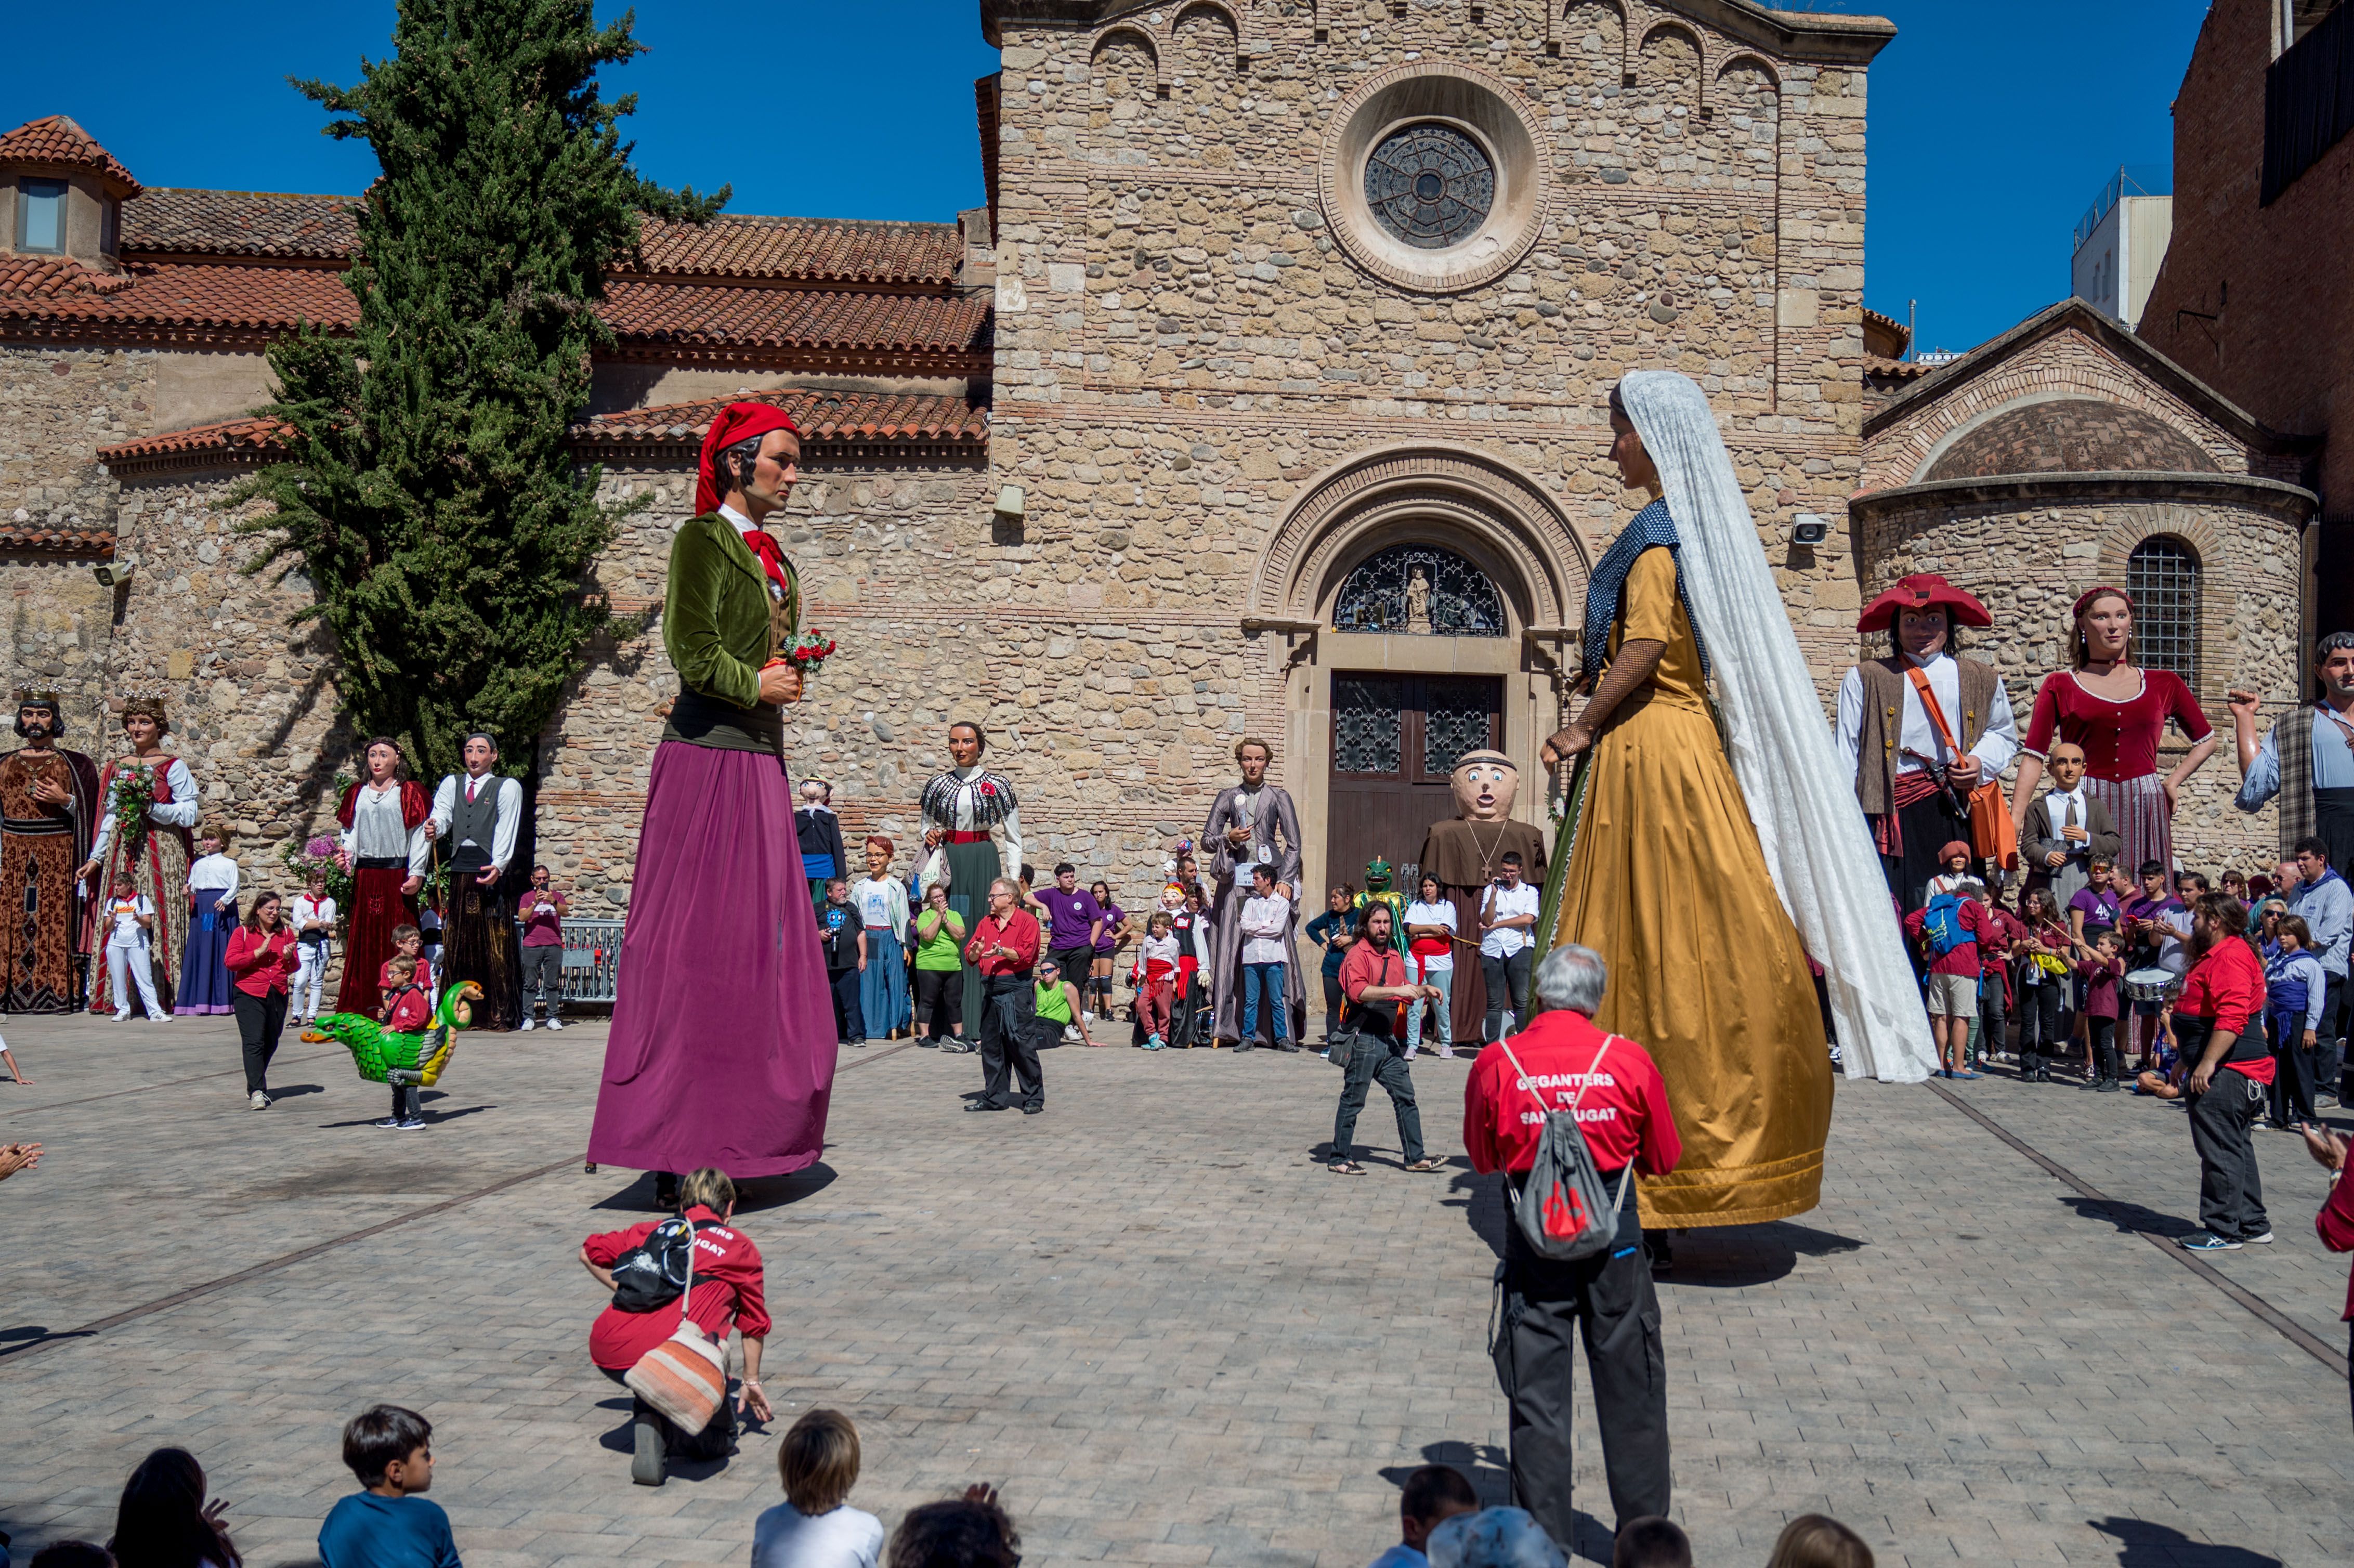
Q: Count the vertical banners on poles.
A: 0